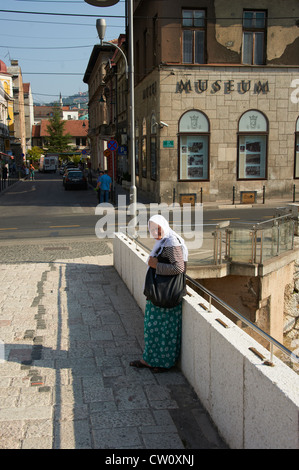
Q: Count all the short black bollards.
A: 5